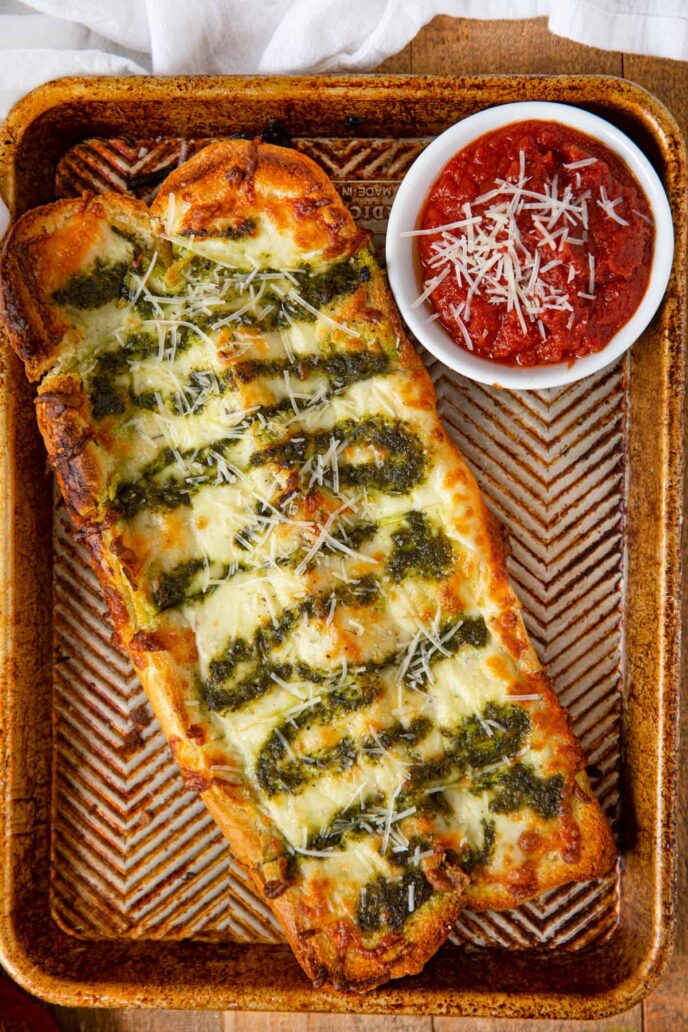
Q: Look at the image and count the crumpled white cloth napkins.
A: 1